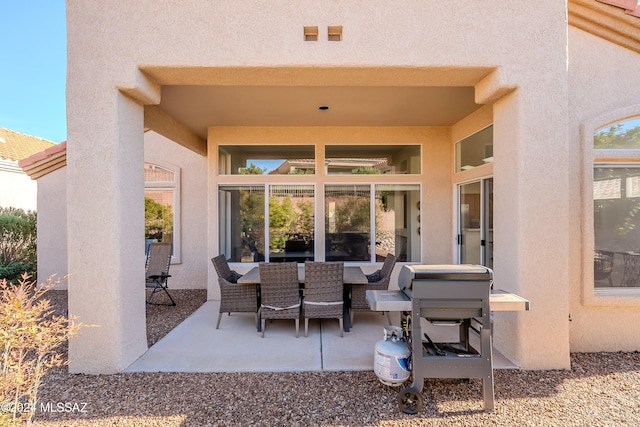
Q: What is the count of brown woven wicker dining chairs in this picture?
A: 4